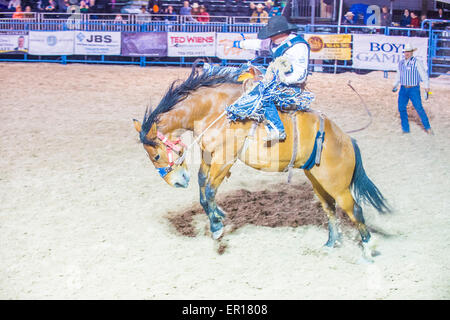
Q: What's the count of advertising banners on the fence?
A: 8